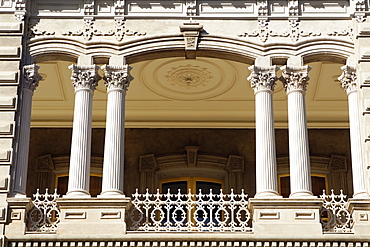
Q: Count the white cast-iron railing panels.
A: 3